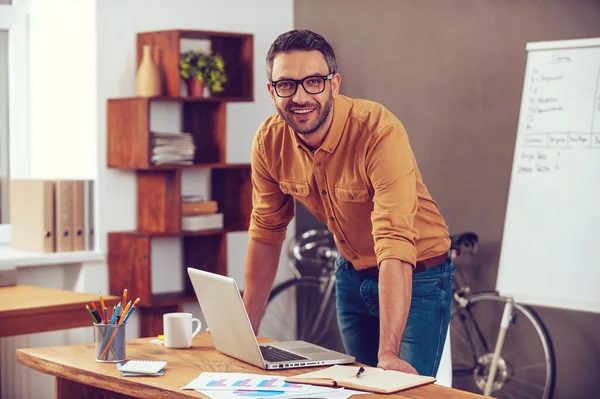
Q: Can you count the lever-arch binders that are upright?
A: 4